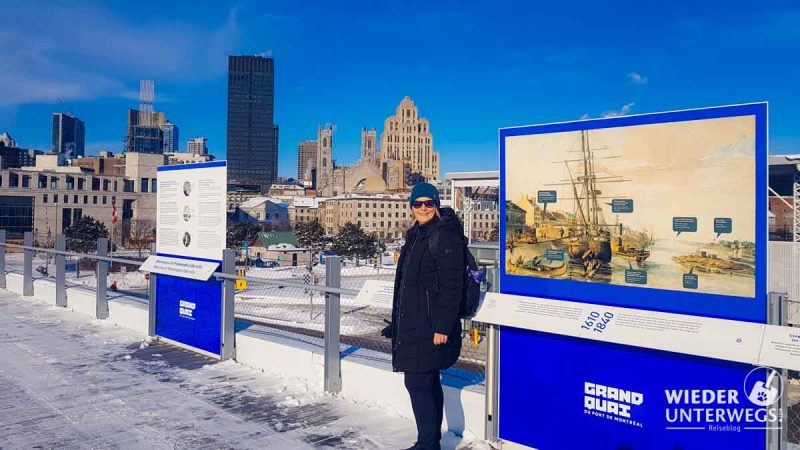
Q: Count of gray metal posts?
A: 9